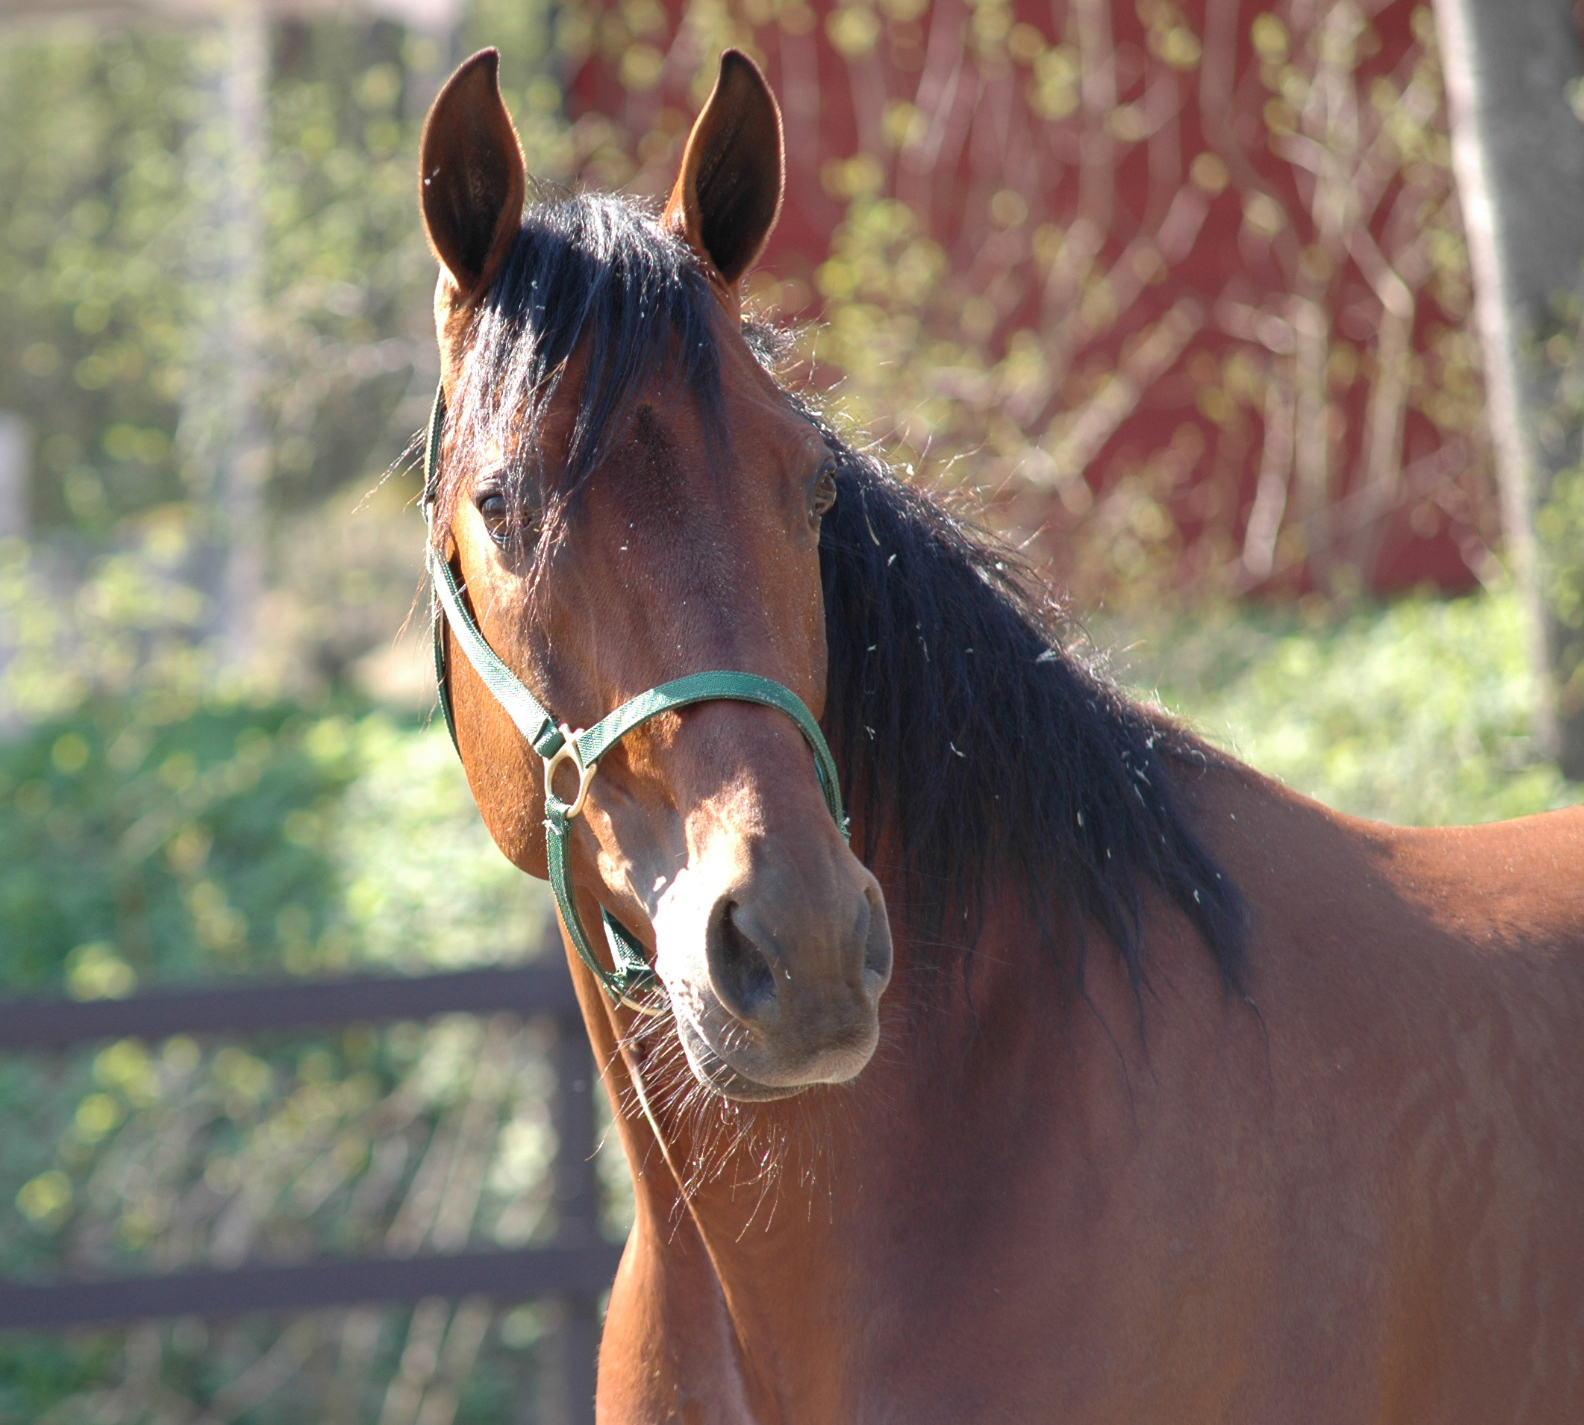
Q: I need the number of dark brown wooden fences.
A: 1